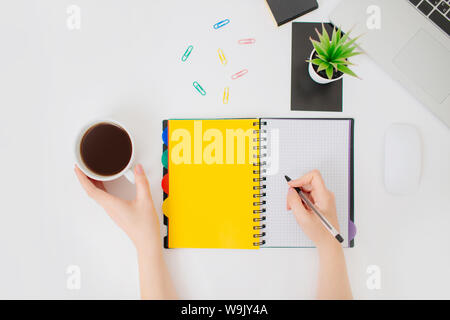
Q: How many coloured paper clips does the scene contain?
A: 7